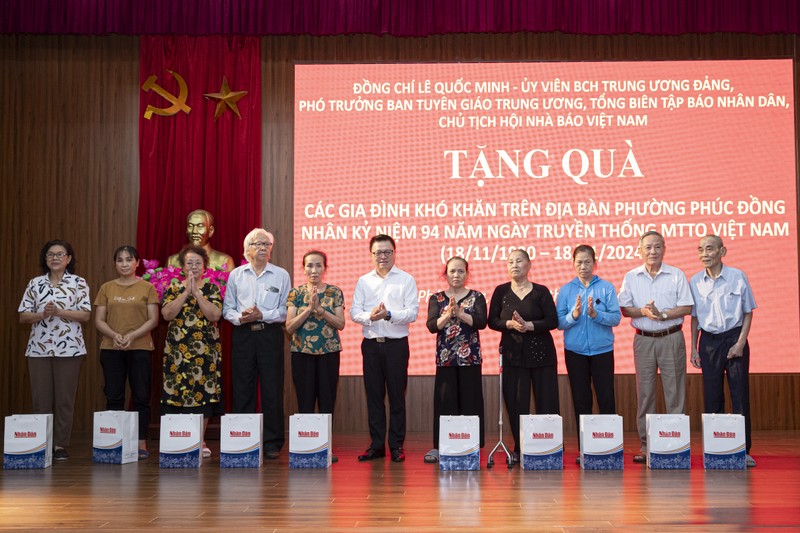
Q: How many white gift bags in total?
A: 10